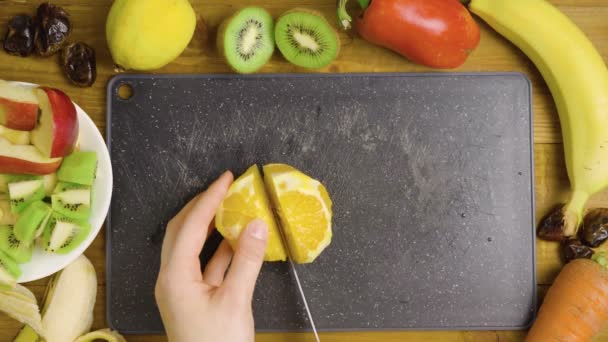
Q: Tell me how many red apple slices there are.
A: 3